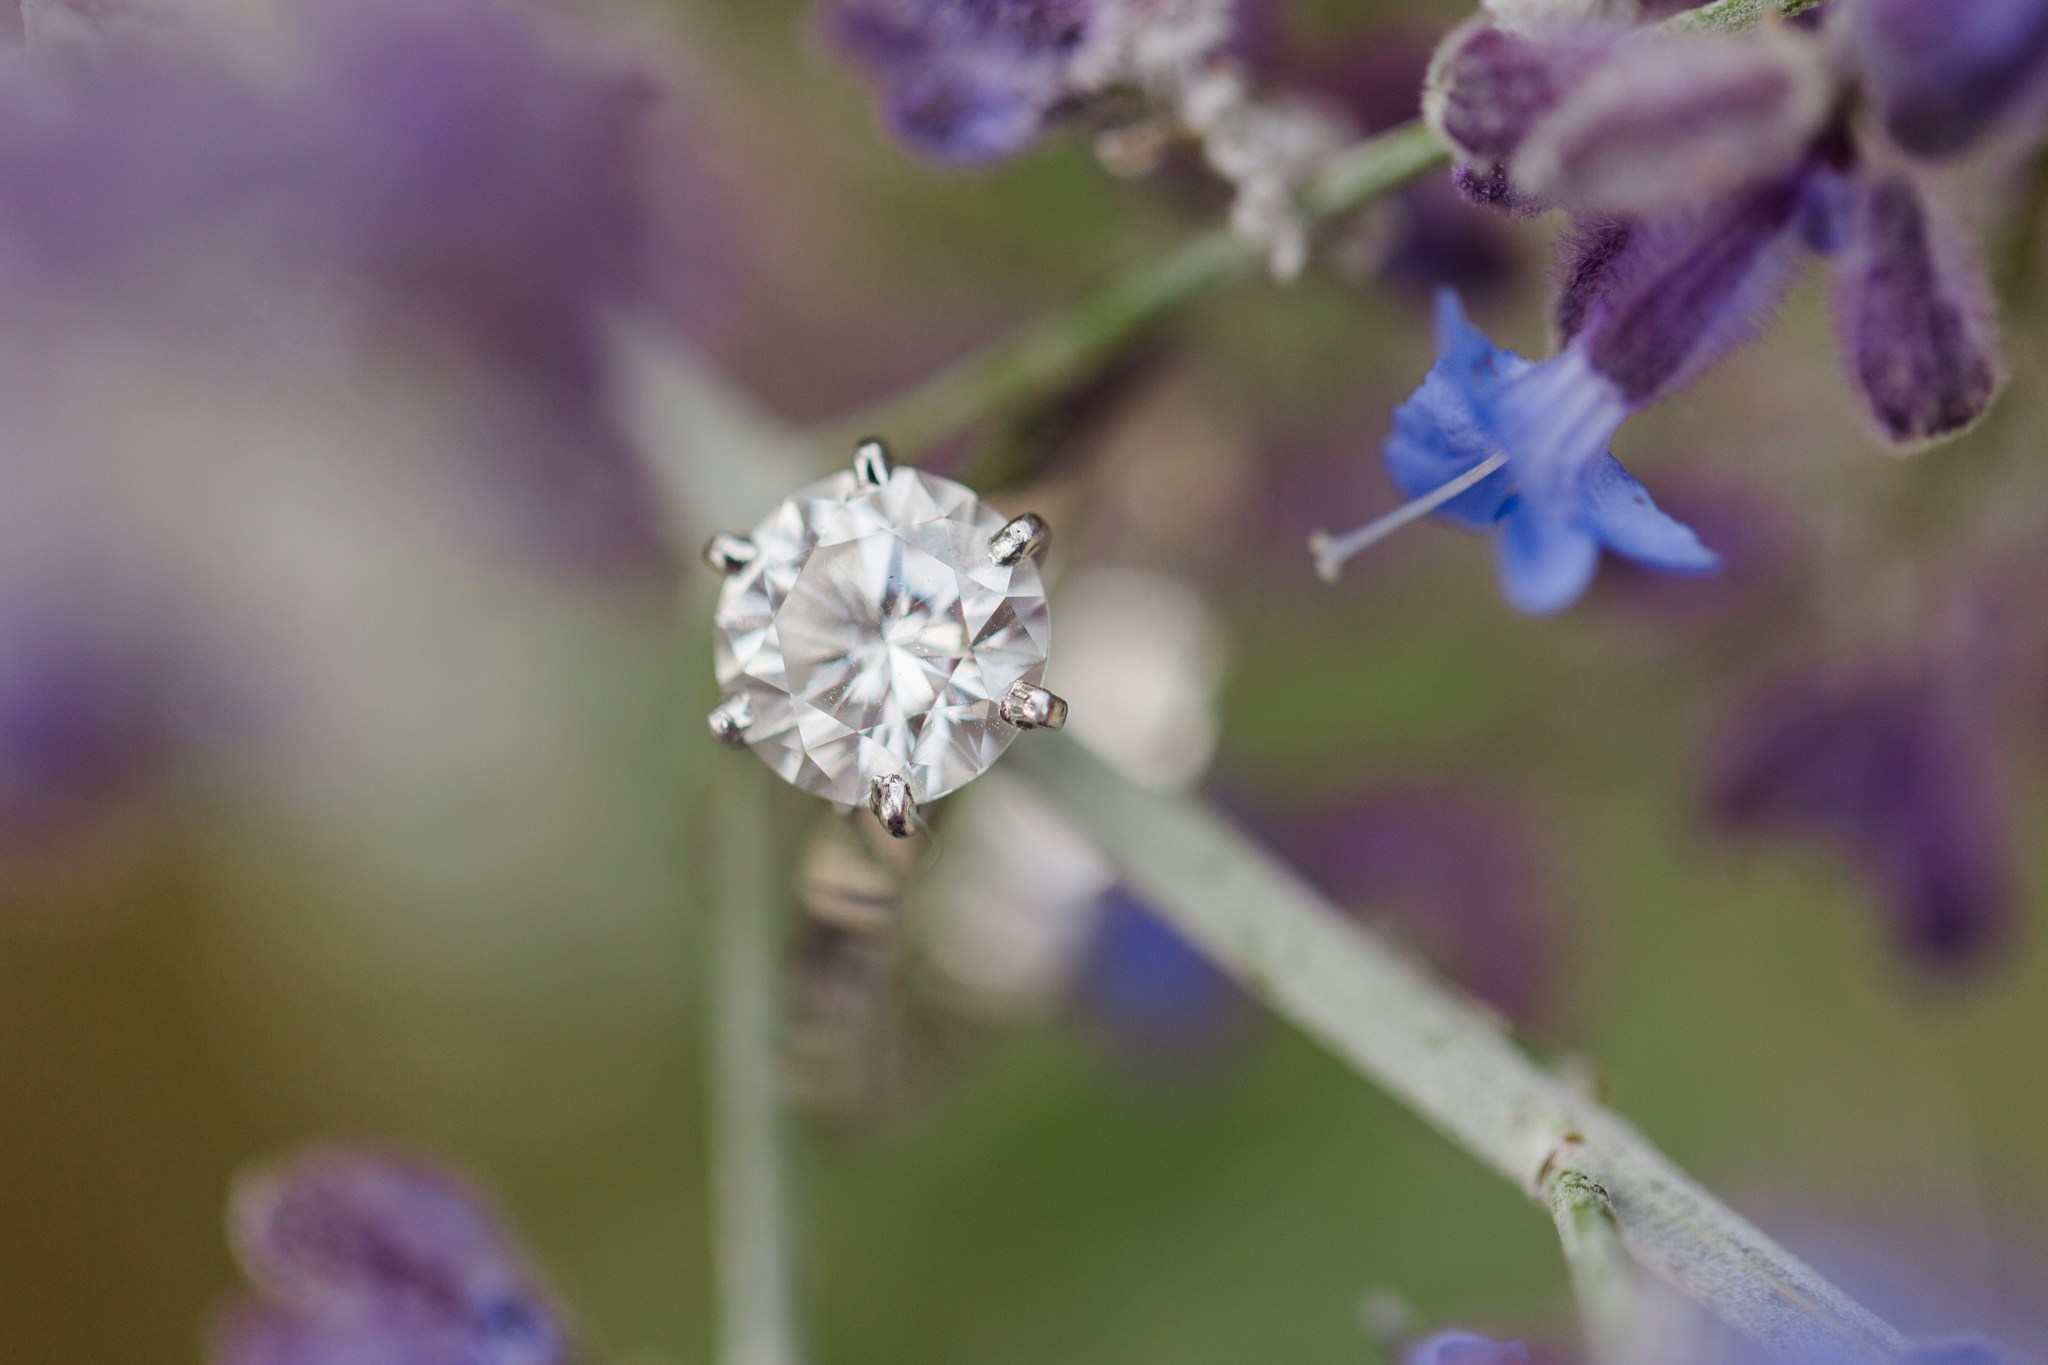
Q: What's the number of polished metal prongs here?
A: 6